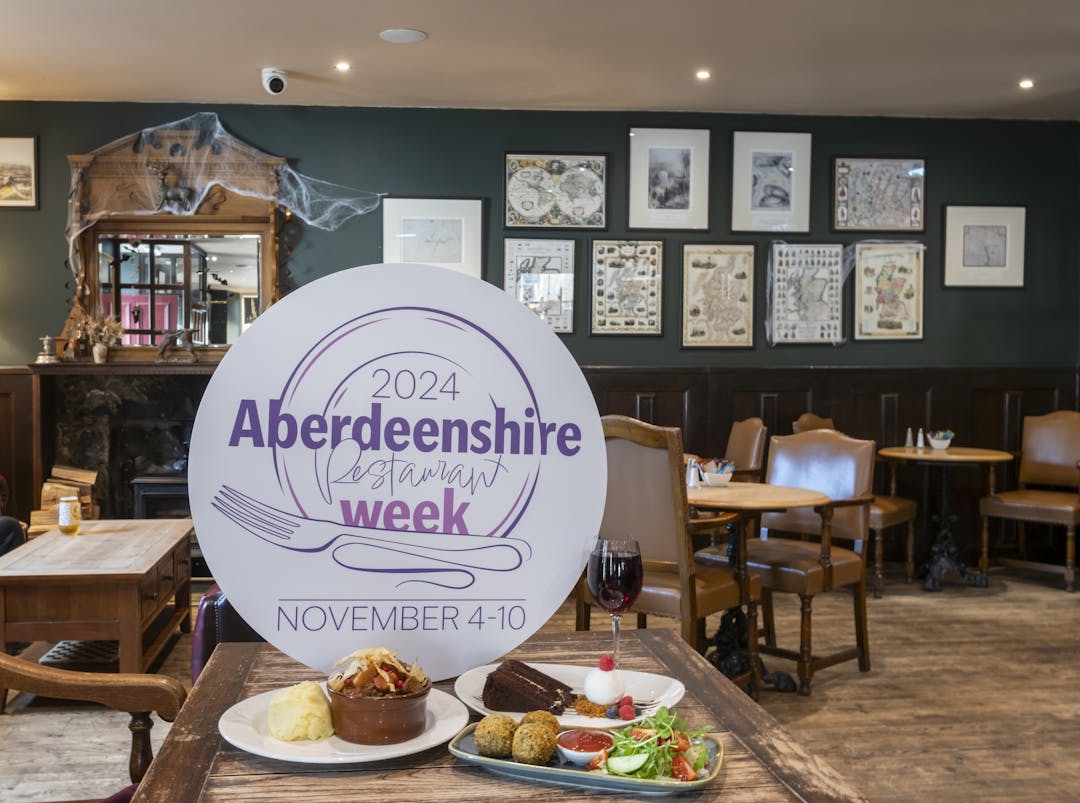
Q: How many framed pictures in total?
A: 12